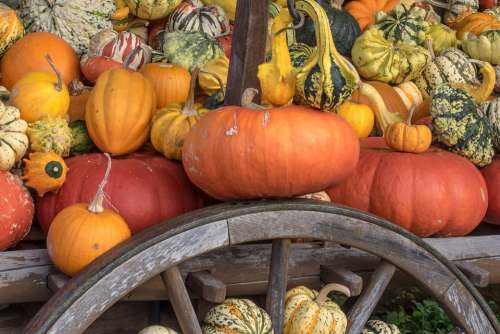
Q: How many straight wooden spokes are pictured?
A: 3